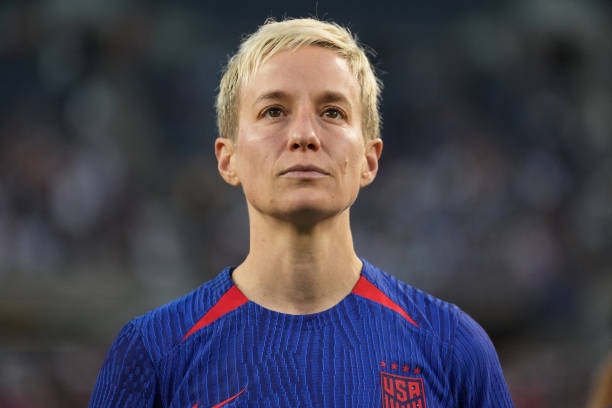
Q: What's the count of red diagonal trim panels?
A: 2